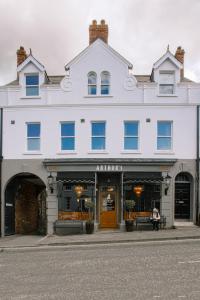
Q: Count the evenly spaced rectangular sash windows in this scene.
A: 5